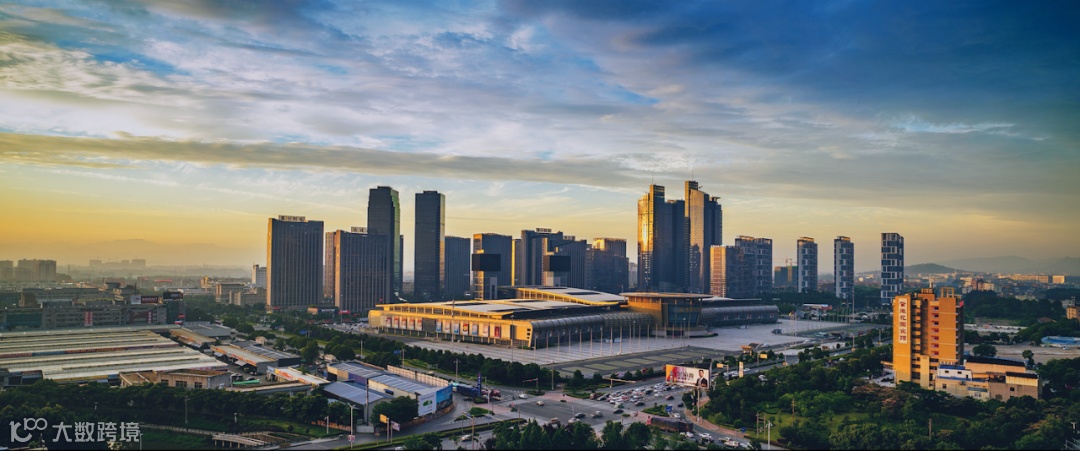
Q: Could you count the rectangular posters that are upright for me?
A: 12